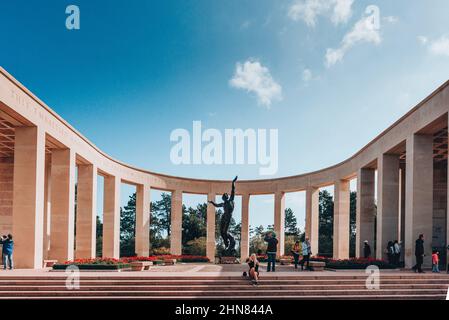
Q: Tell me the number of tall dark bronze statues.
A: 1